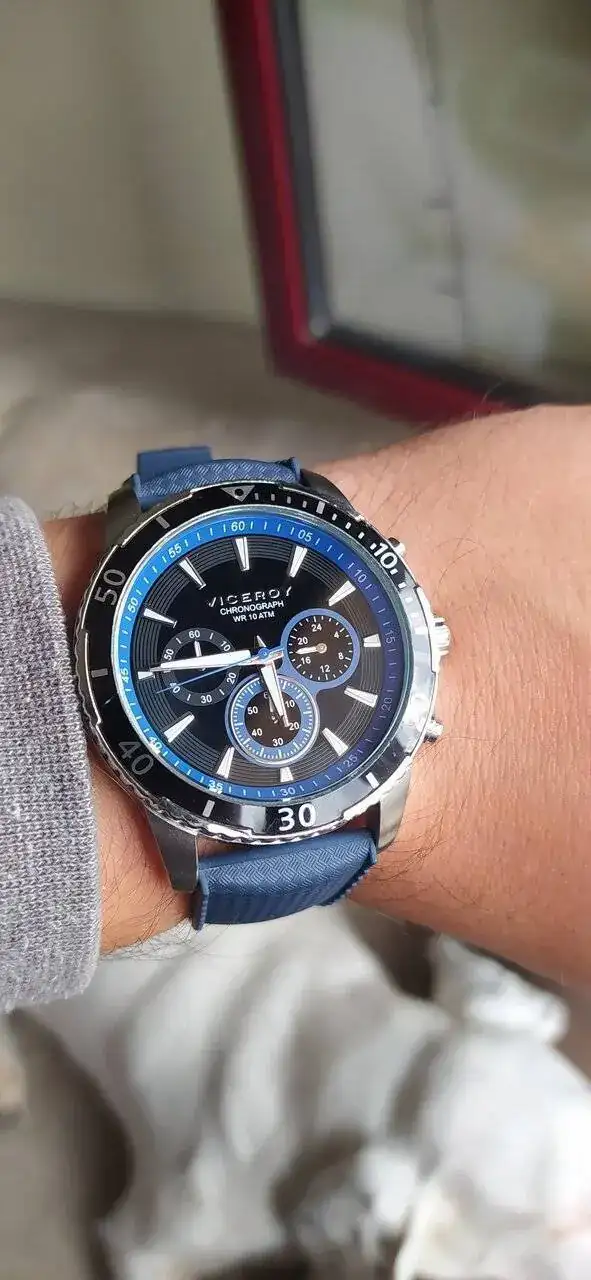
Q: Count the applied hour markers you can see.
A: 12